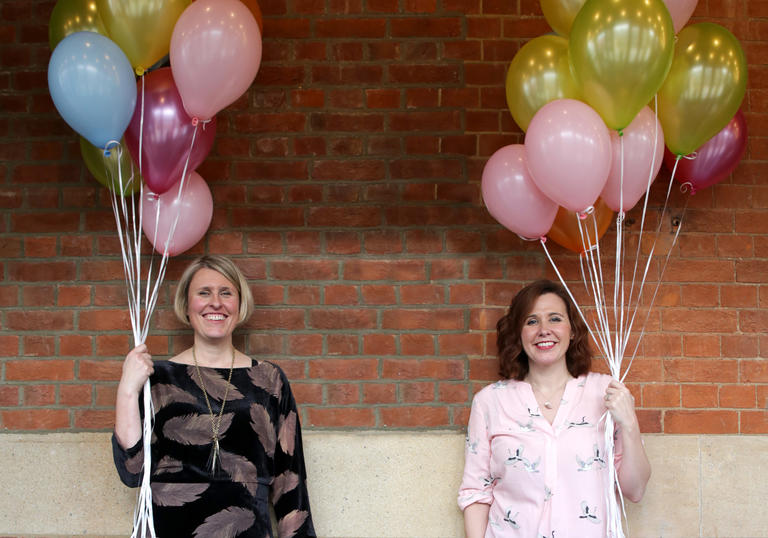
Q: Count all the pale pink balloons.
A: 6